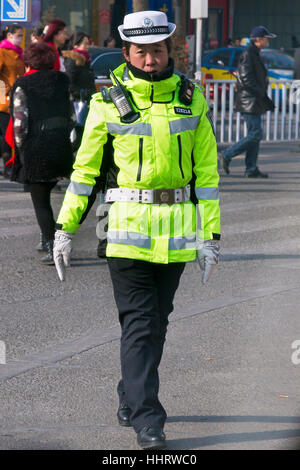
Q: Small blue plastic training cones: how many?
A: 0